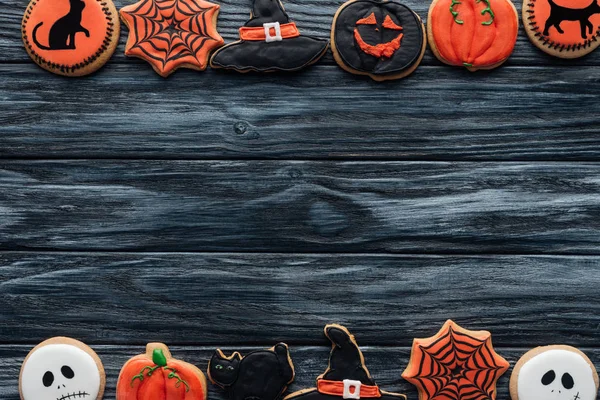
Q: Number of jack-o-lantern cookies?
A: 1